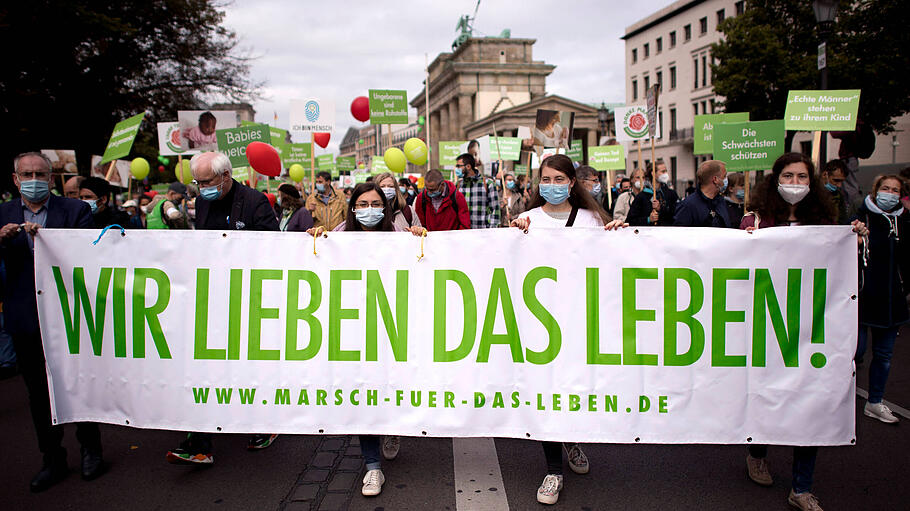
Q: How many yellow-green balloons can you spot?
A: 5